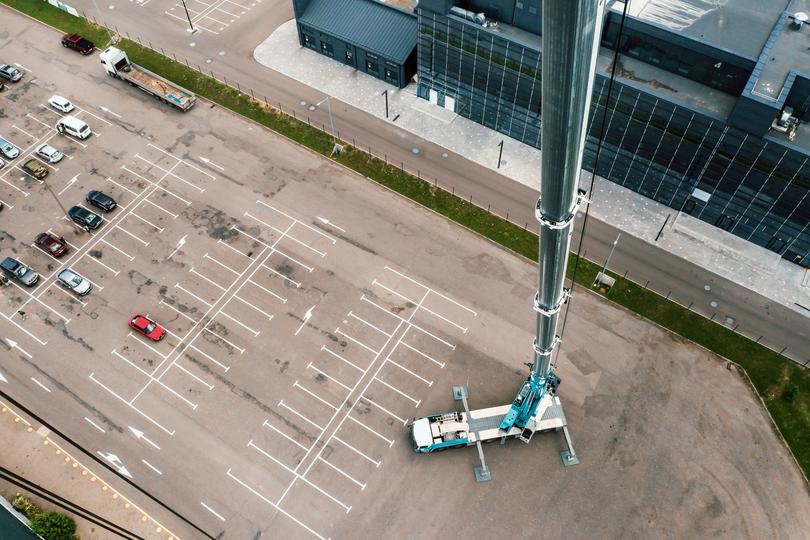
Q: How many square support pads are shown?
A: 3